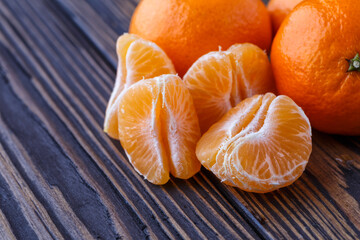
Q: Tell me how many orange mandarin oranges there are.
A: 3